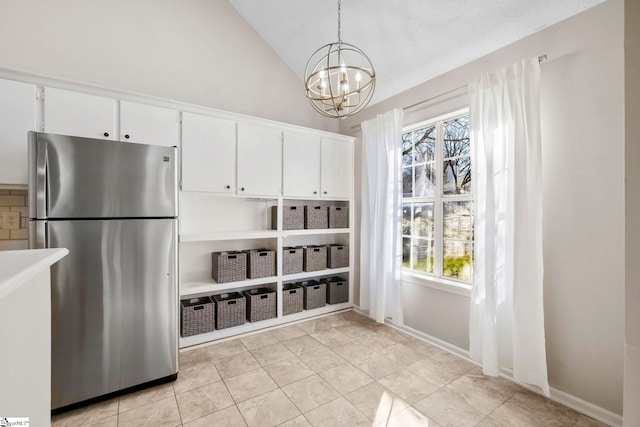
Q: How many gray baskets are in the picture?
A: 14